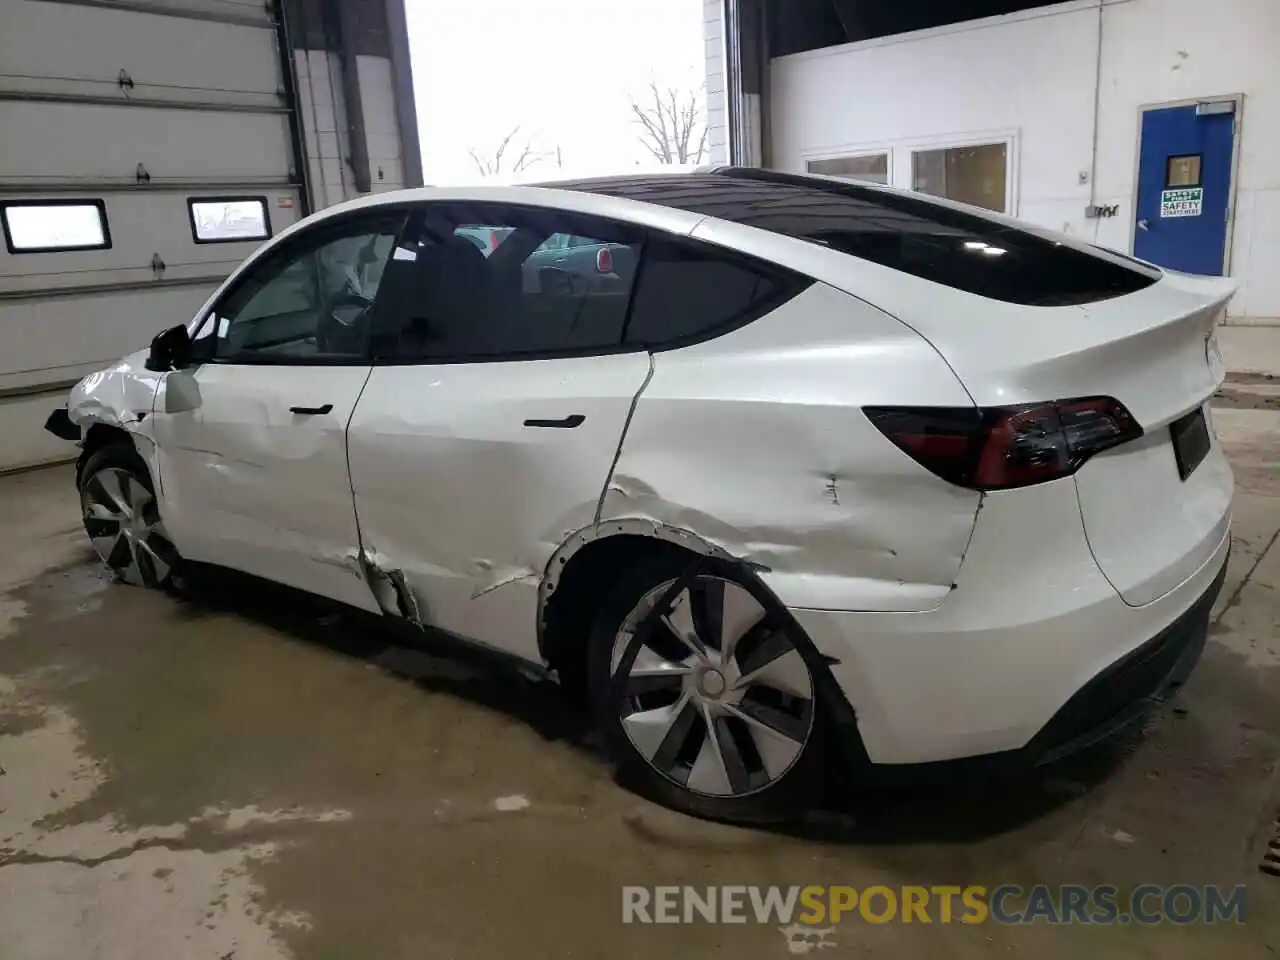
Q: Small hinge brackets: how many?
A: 3